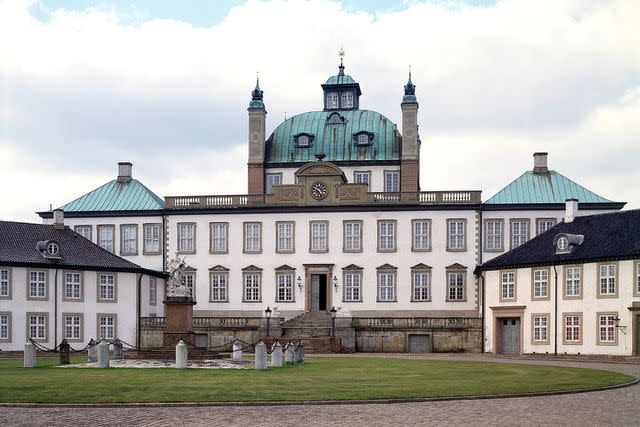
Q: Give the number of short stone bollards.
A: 11